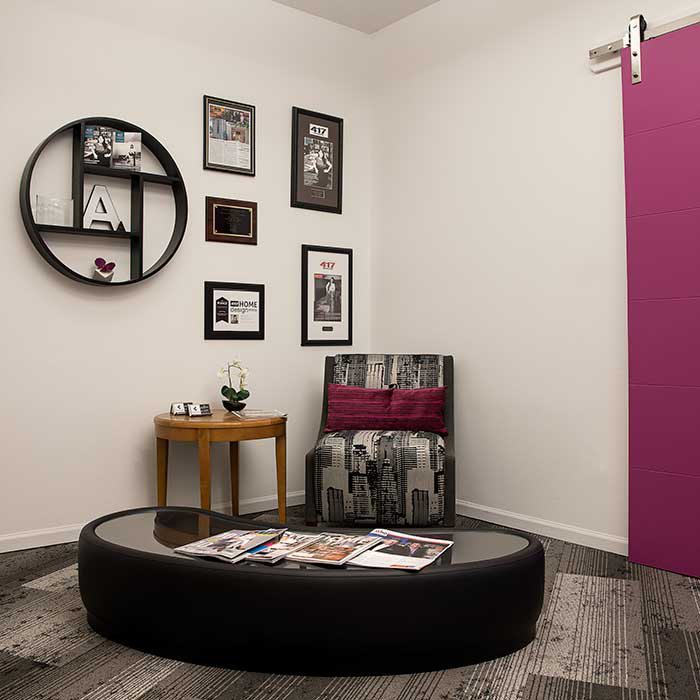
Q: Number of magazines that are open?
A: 0